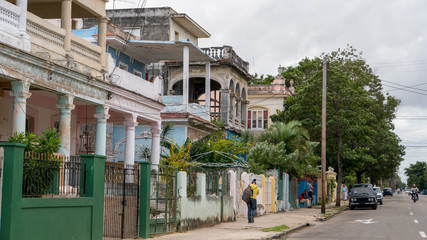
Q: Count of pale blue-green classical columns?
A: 3